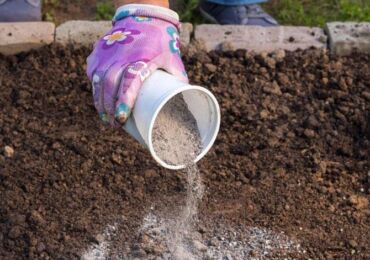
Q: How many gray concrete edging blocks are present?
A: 4